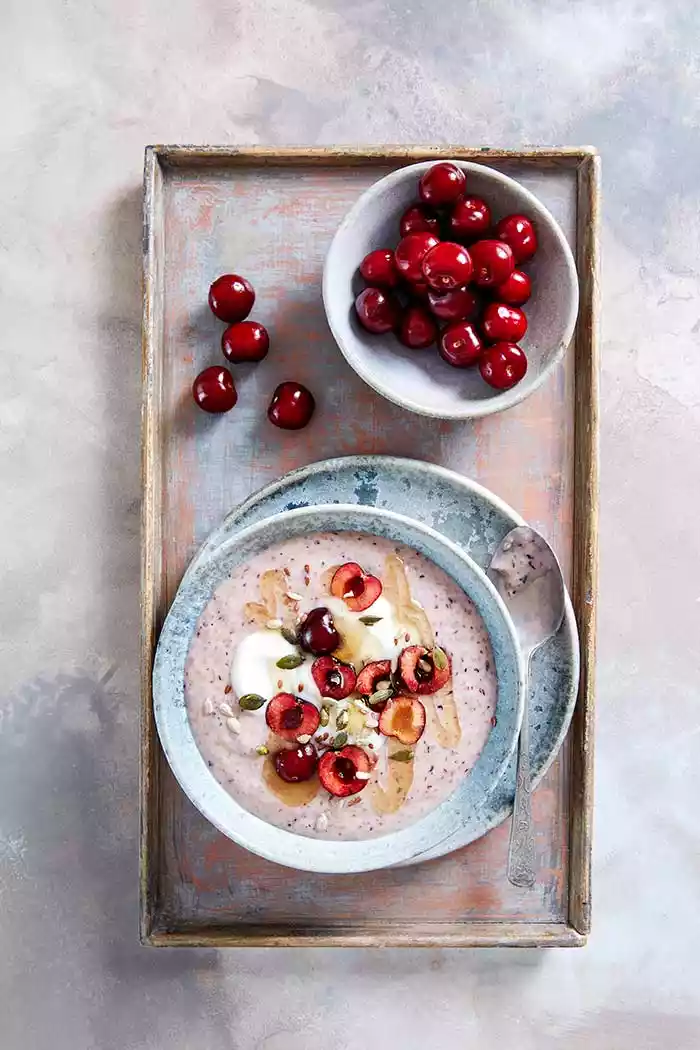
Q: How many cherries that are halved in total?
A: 7